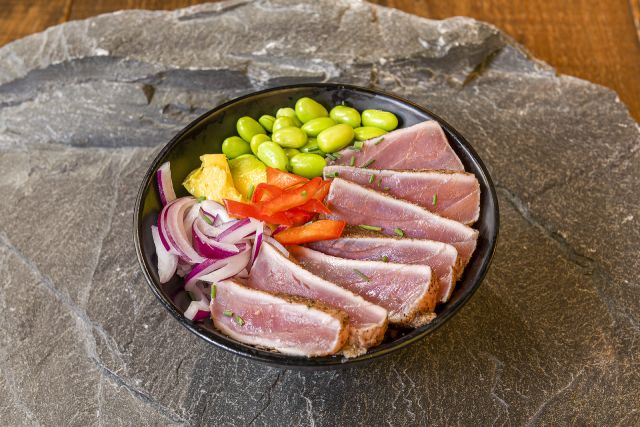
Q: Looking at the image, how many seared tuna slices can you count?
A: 7